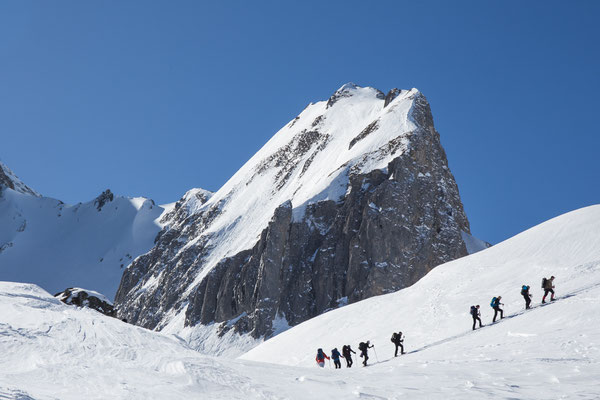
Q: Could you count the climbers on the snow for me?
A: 9